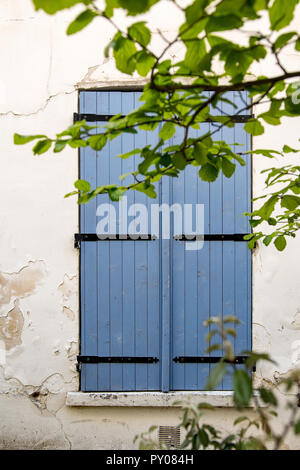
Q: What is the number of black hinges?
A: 6